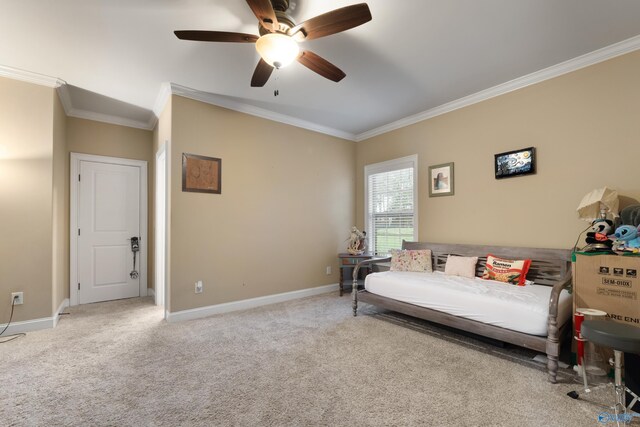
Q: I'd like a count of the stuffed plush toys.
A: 2